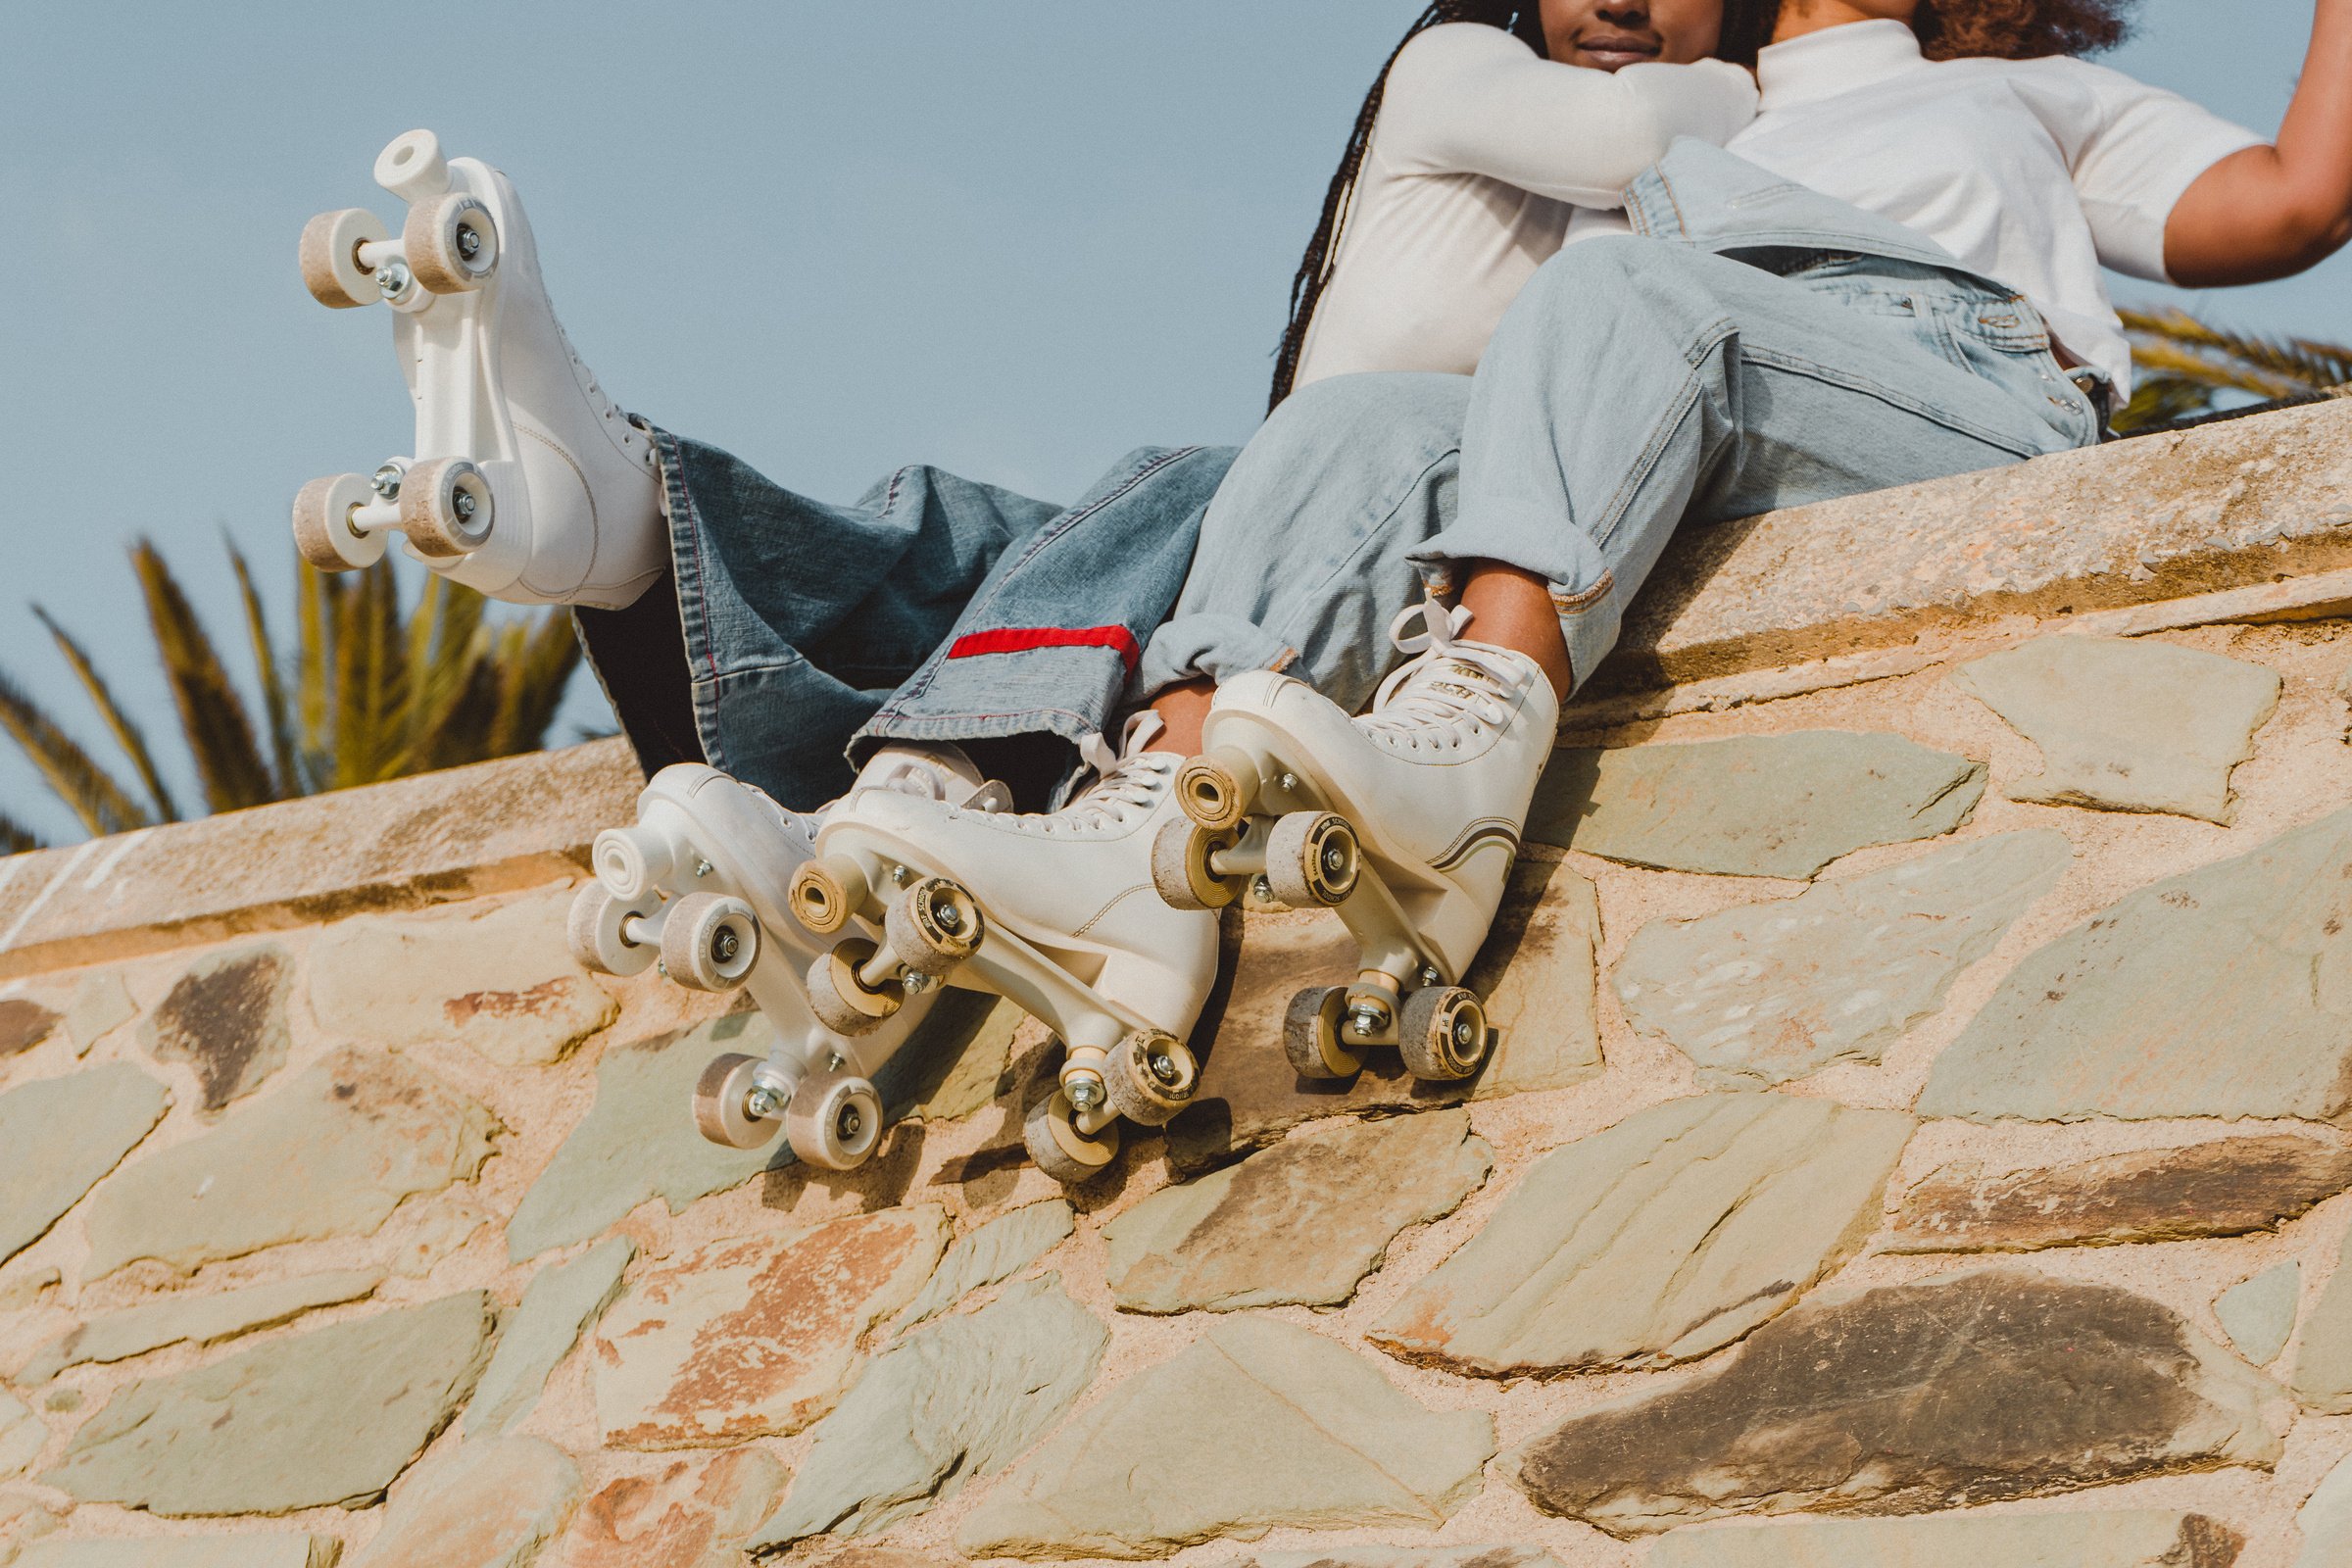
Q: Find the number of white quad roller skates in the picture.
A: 4